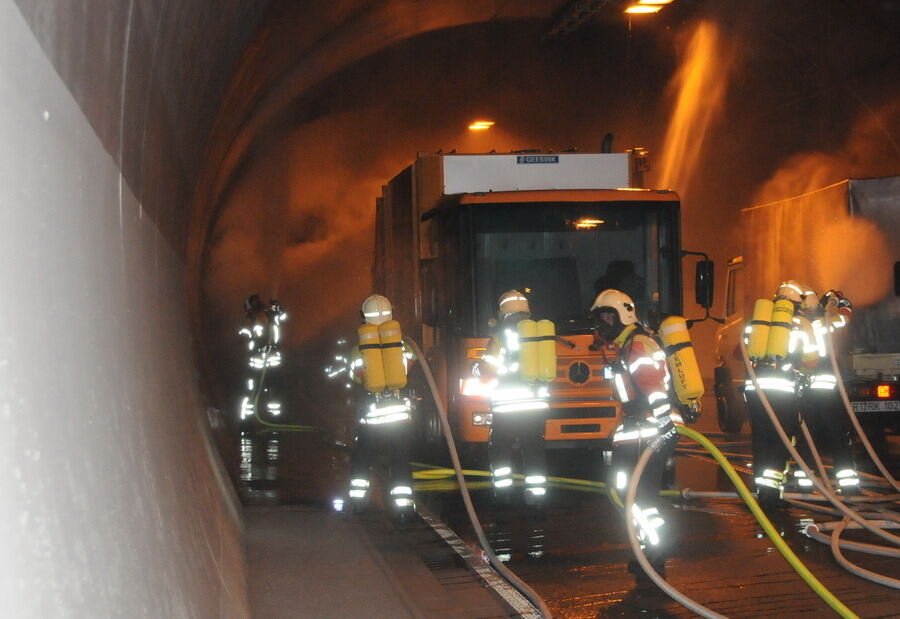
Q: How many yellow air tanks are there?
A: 7